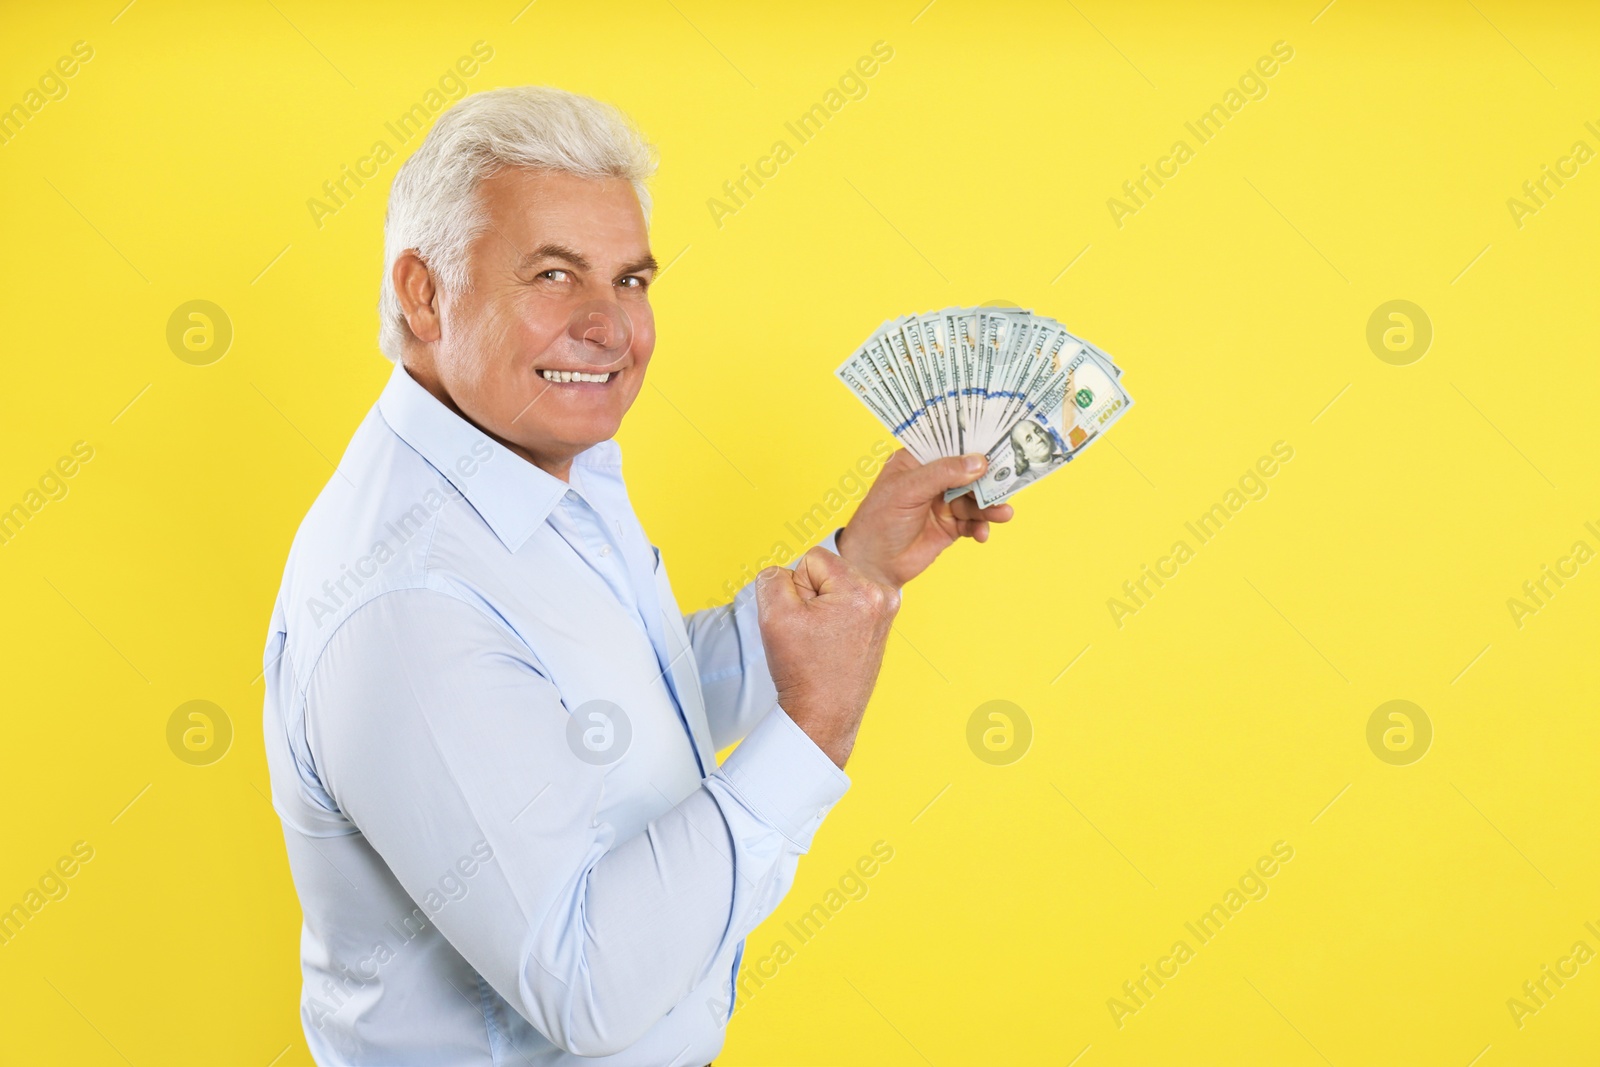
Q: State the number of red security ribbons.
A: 0